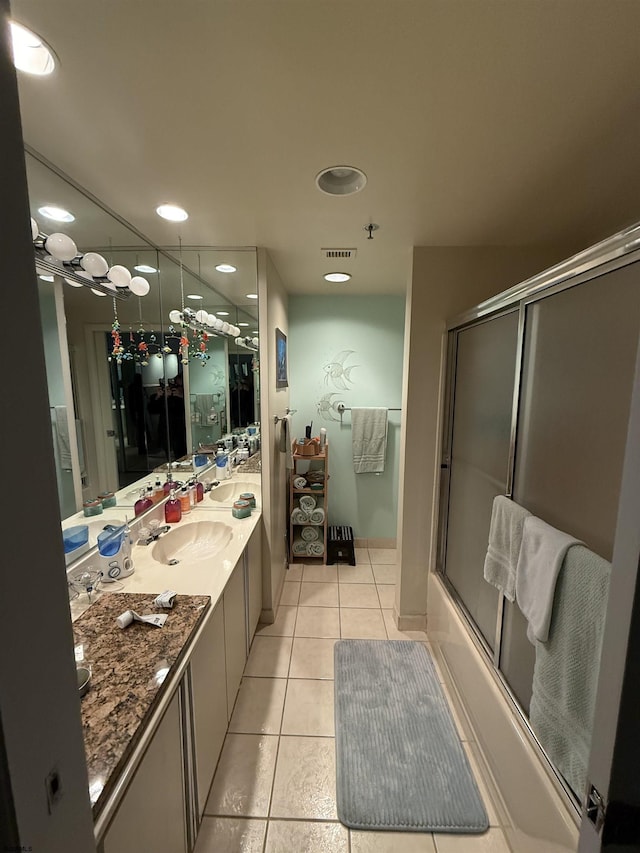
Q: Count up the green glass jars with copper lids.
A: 2